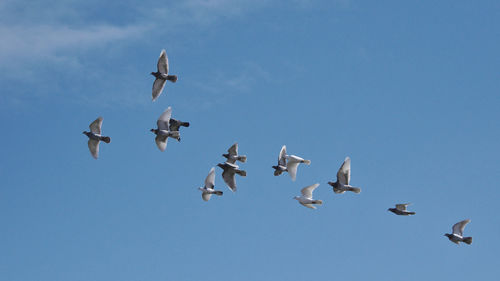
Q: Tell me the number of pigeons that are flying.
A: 13